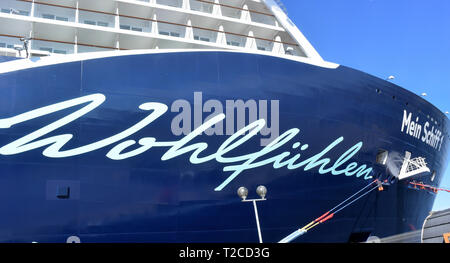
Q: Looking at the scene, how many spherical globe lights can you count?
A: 2